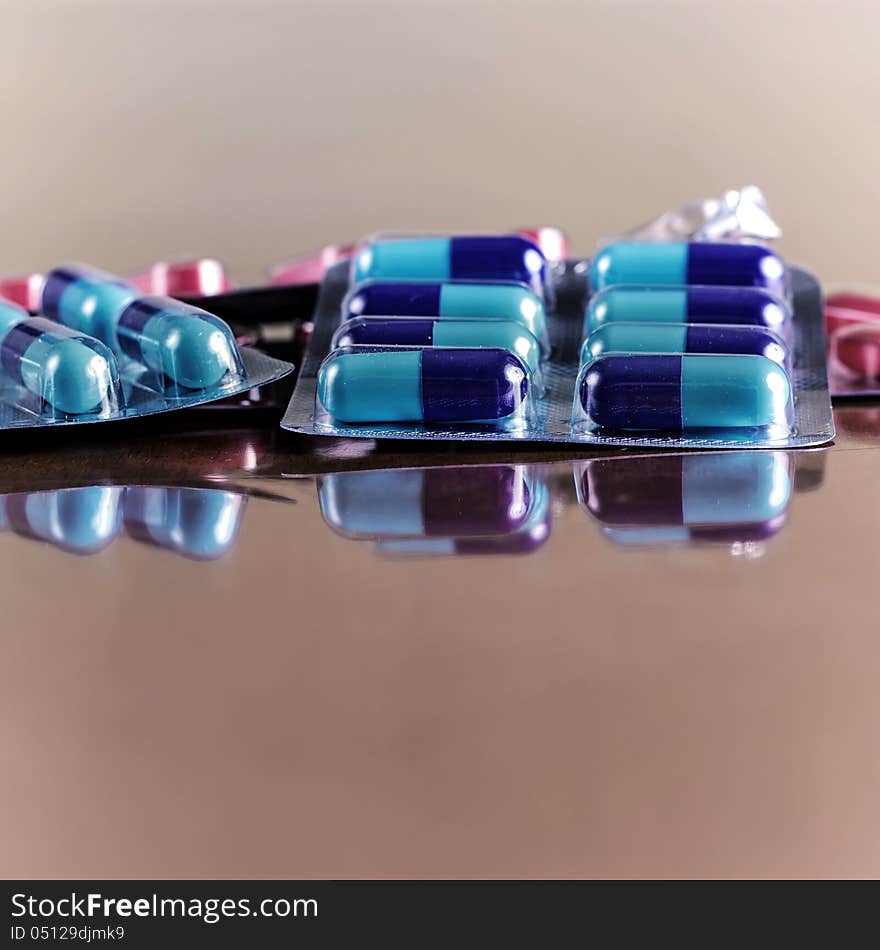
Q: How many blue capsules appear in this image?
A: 12